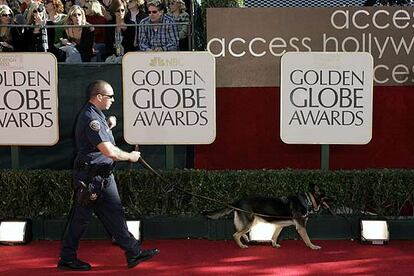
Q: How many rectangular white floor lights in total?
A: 4